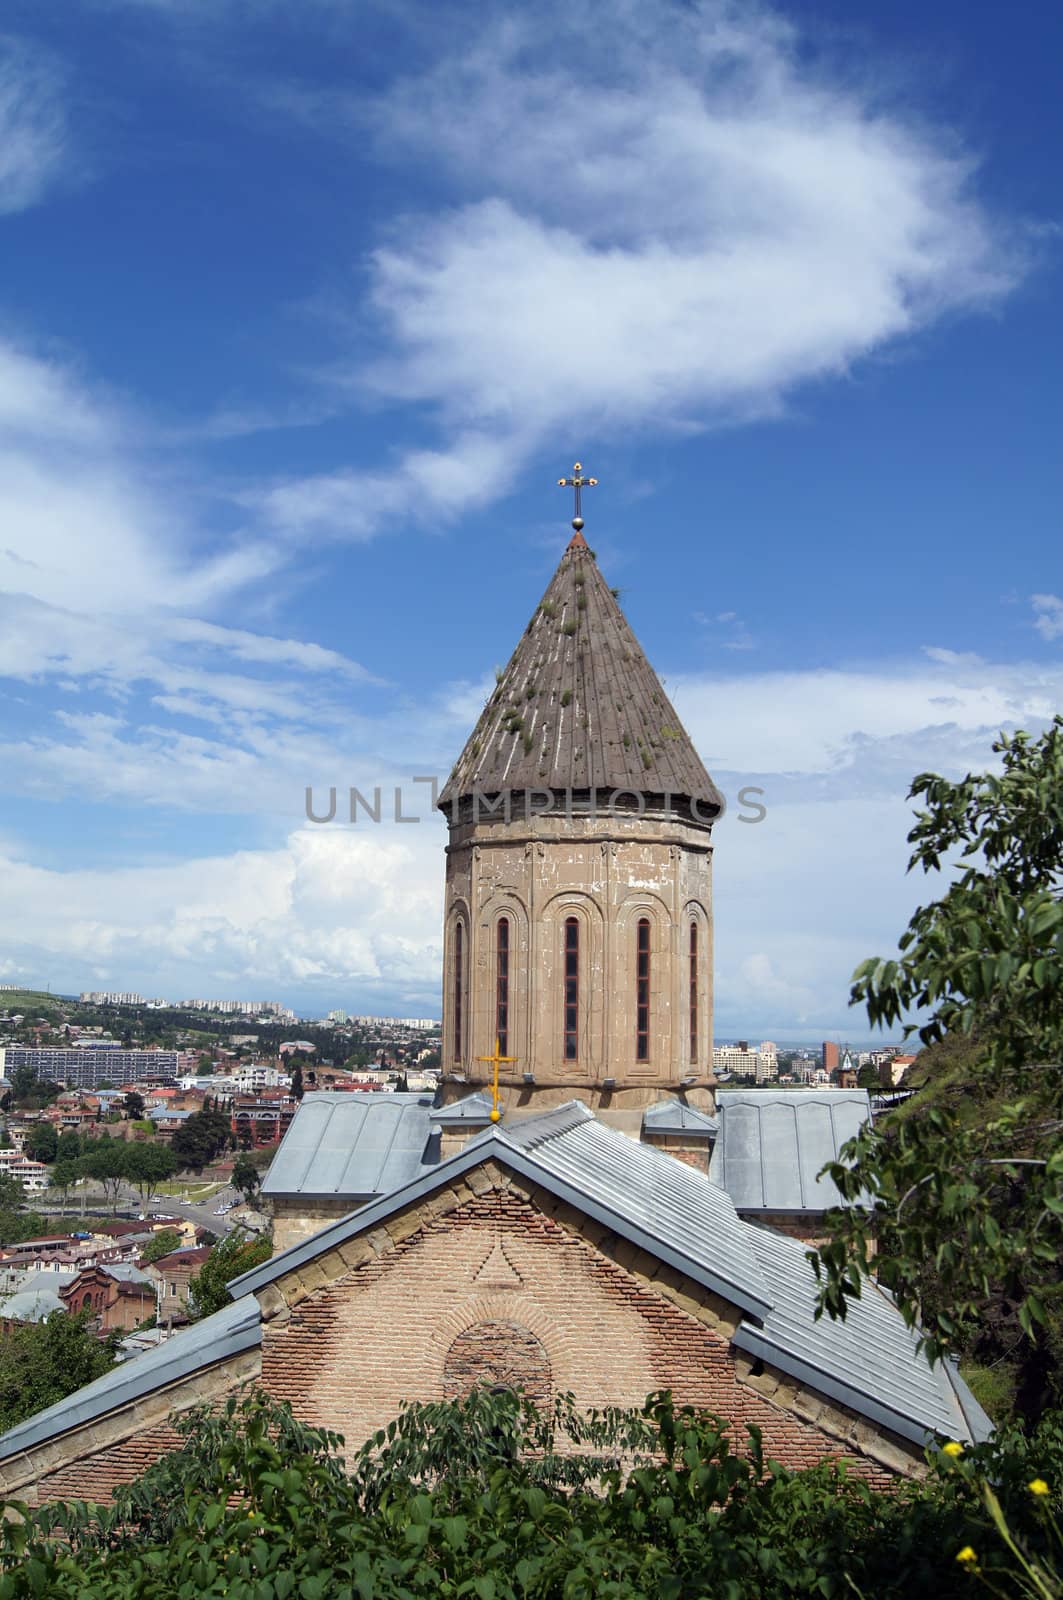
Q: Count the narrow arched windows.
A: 5